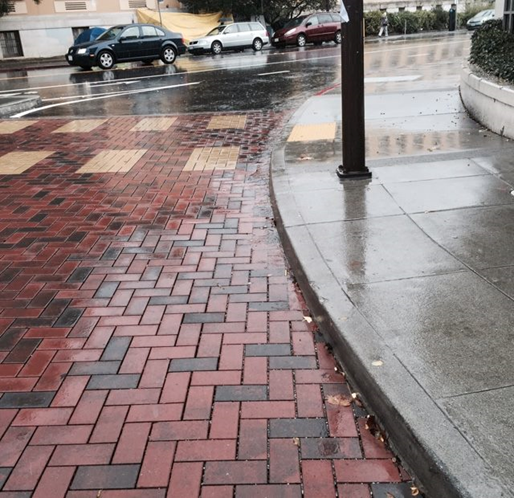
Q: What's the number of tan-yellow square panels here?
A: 8